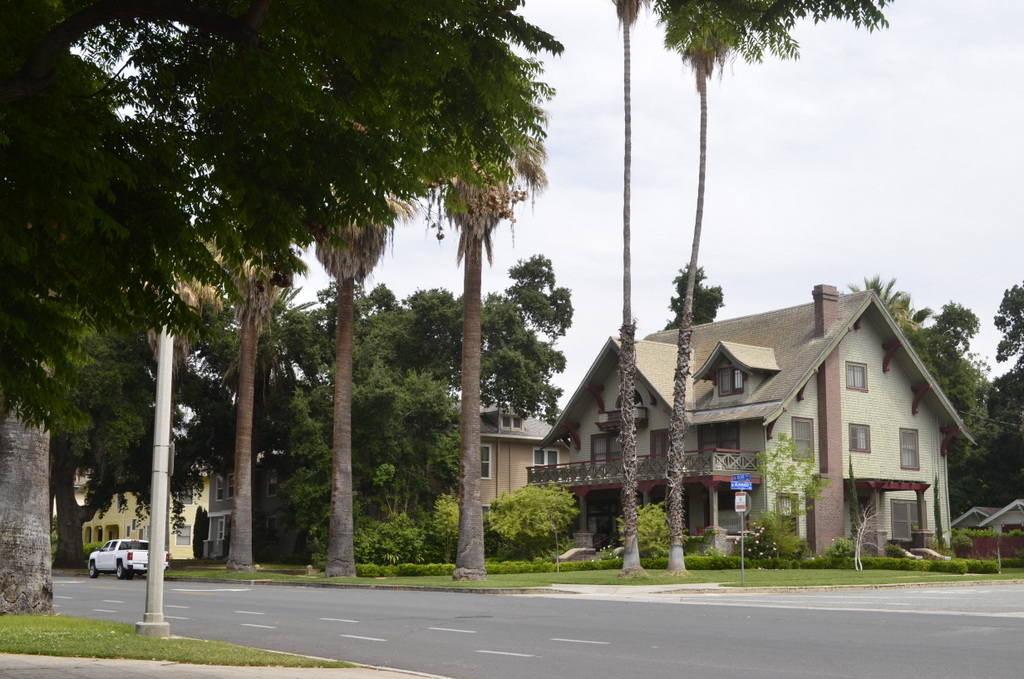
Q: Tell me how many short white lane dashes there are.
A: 13